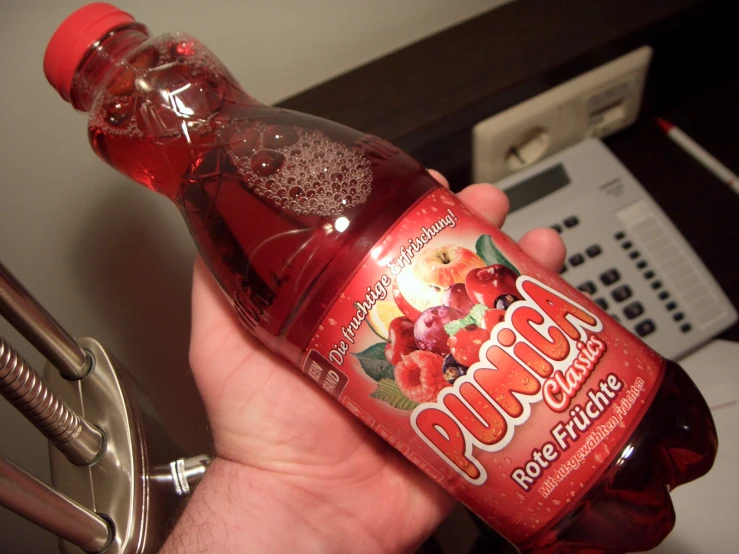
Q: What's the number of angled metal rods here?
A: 3